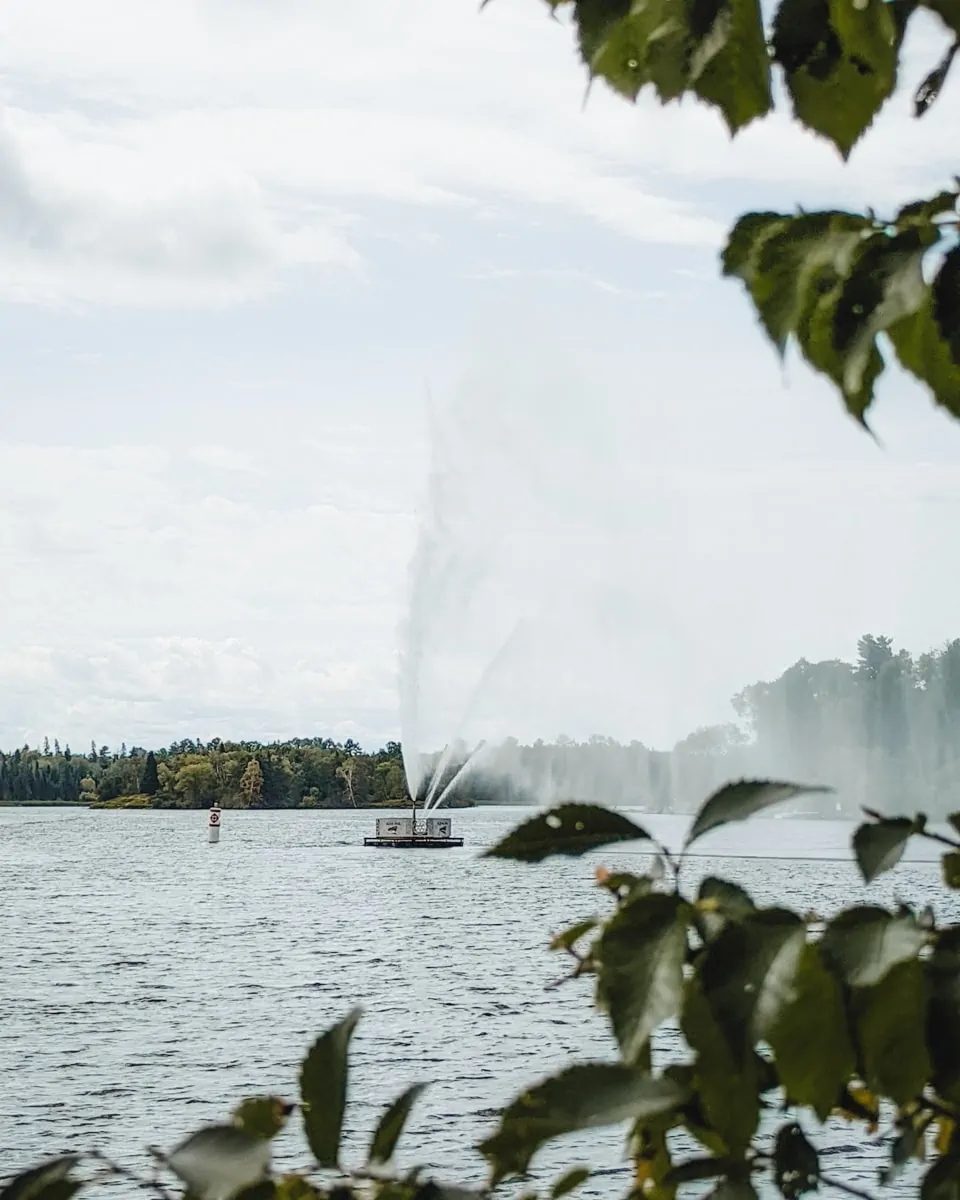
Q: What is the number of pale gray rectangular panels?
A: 2